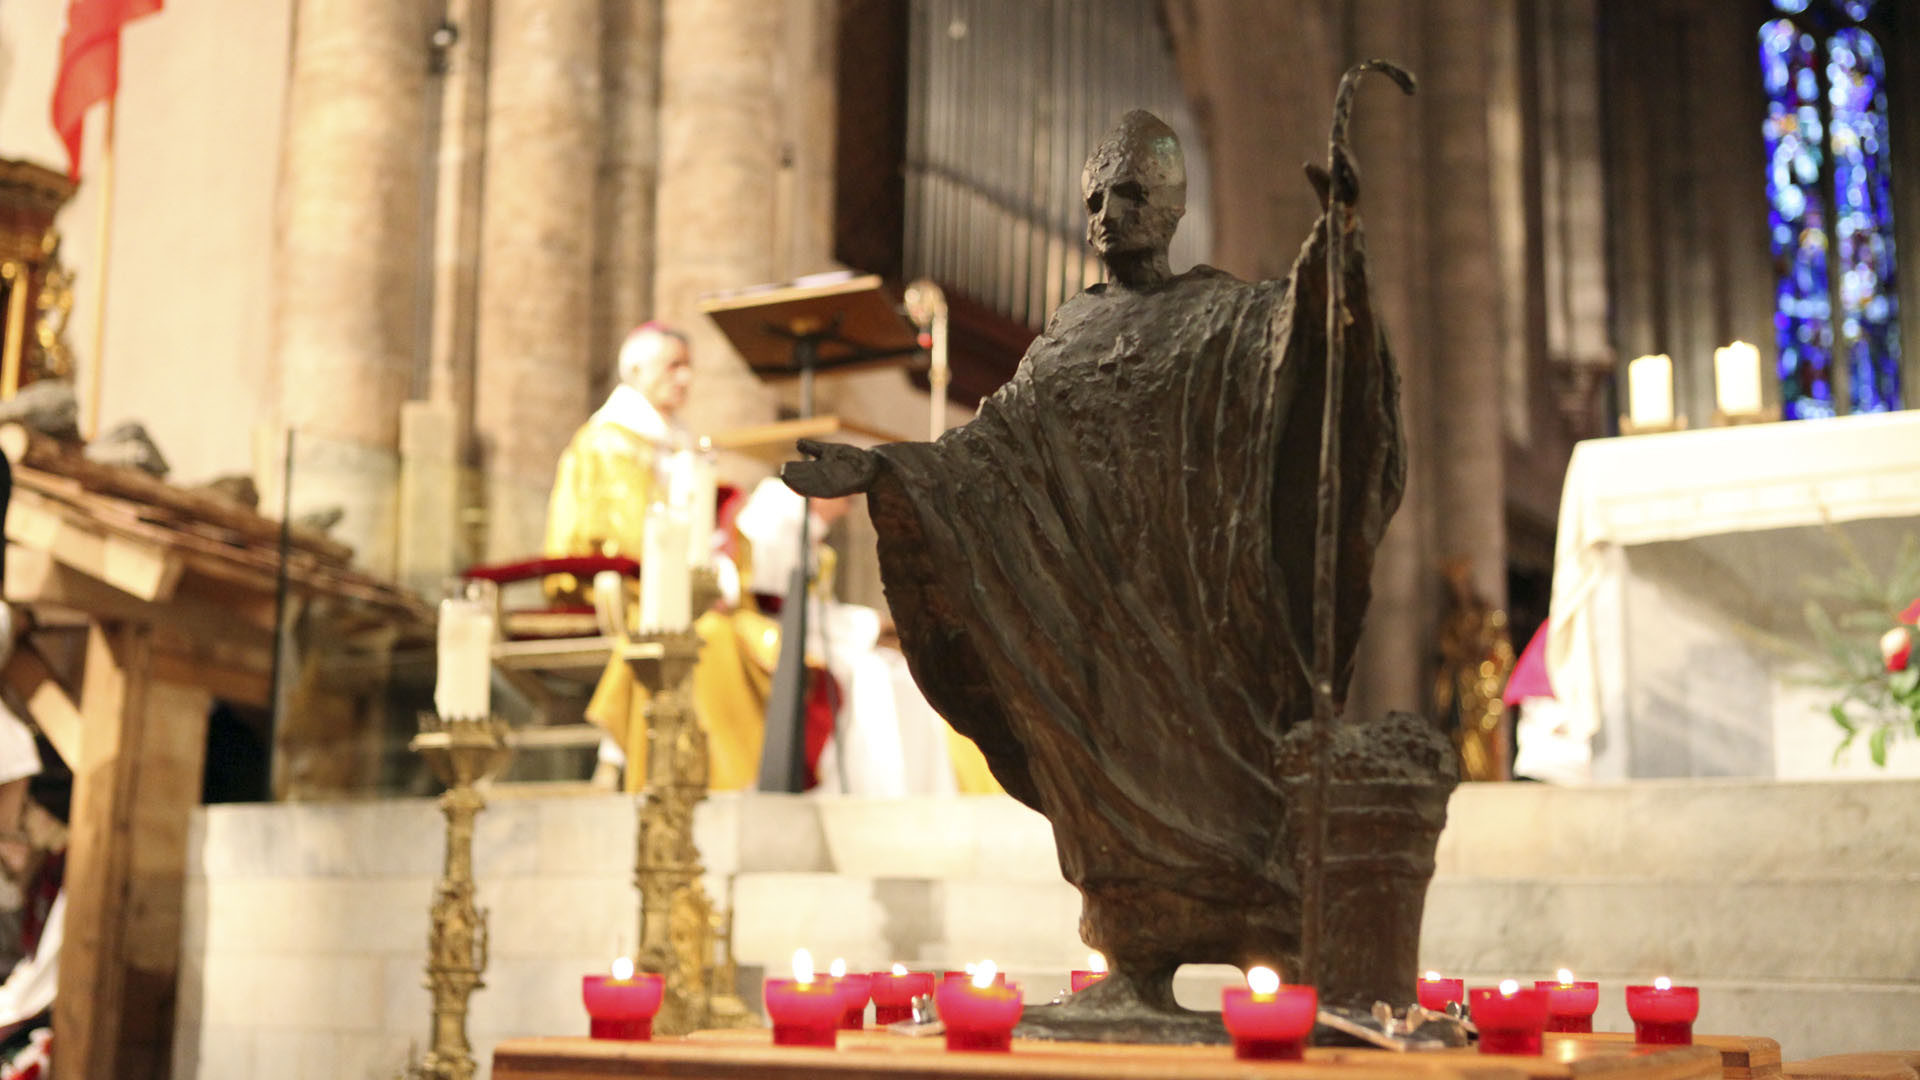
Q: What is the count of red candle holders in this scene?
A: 12